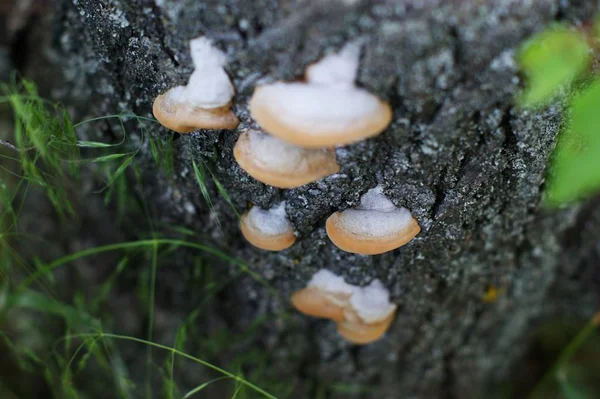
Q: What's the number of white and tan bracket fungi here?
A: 6